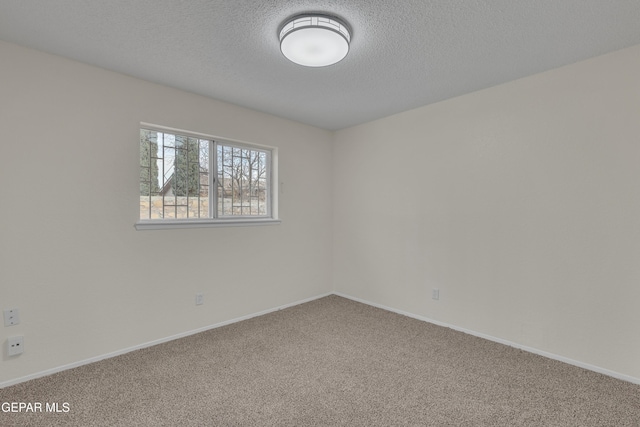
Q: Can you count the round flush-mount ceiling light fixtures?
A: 1